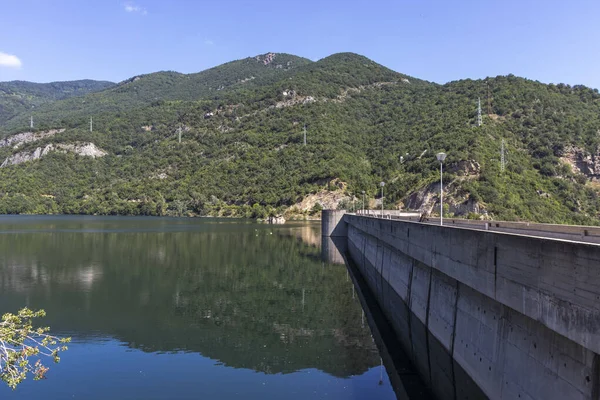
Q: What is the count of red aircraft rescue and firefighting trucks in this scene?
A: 0